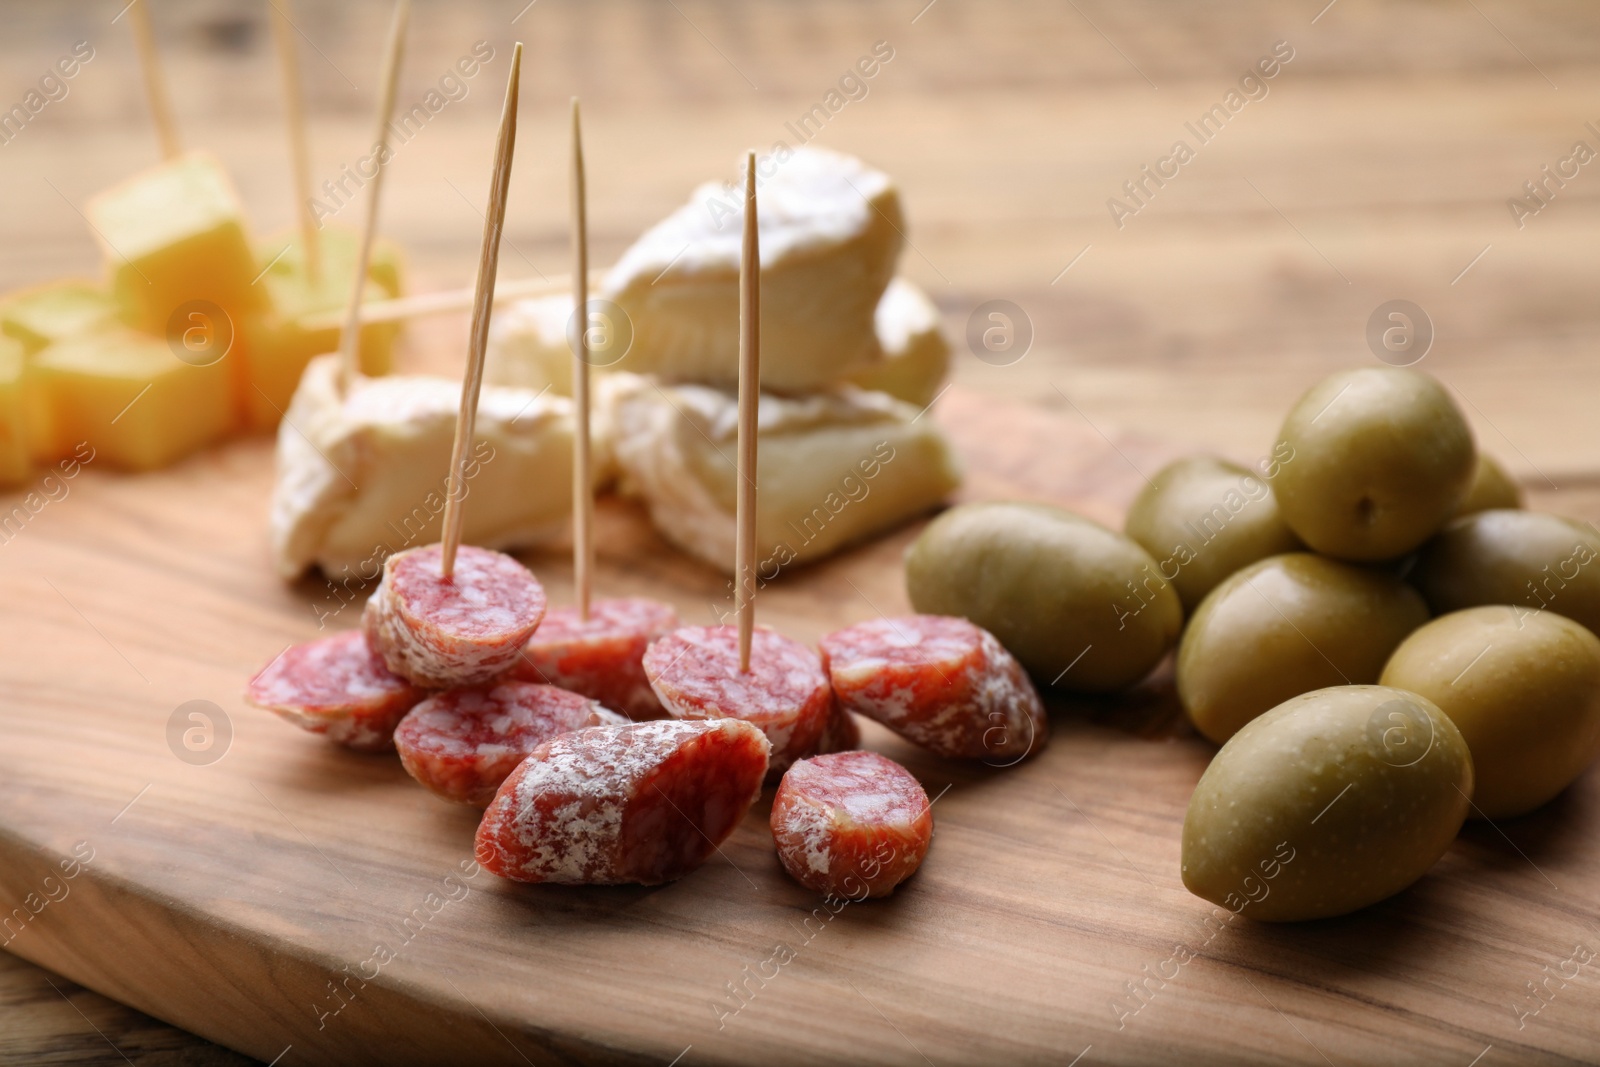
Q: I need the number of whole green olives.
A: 8